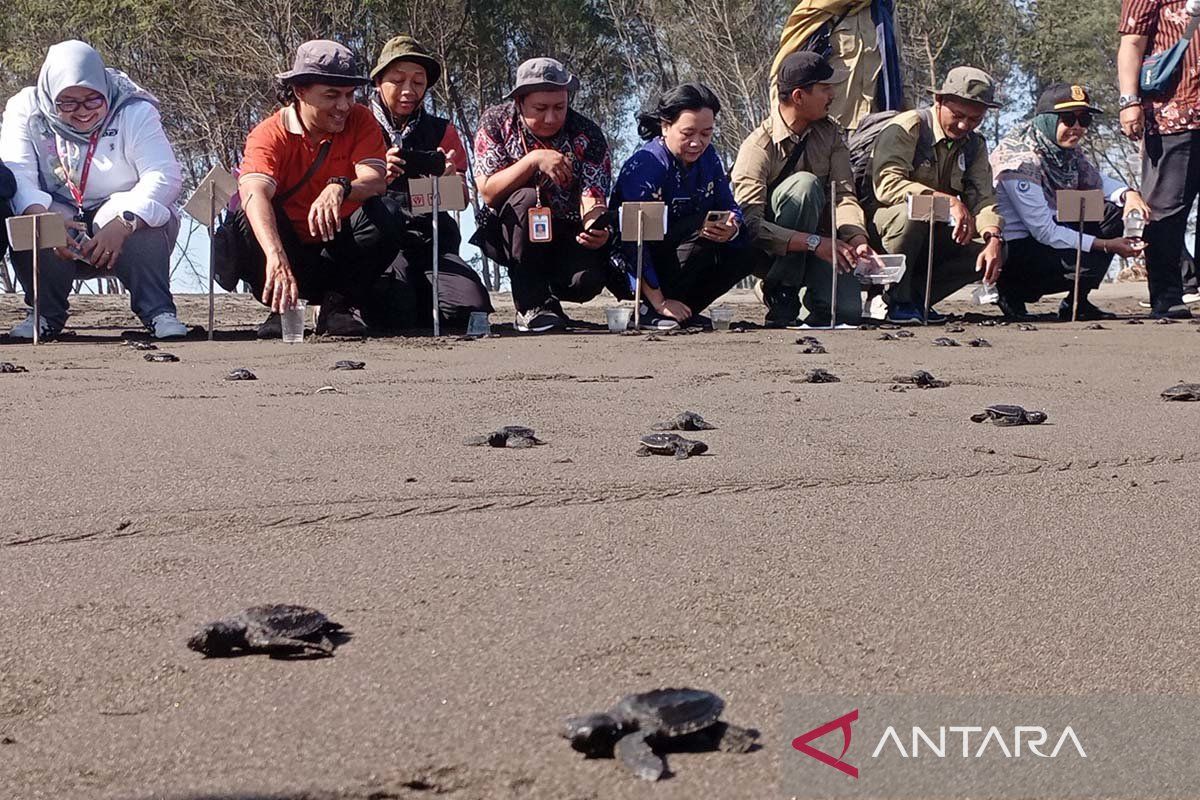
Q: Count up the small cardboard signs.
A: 6